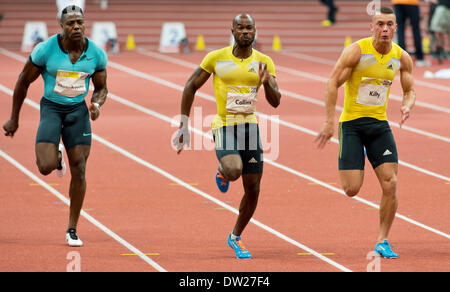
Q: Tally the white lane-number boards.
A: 3